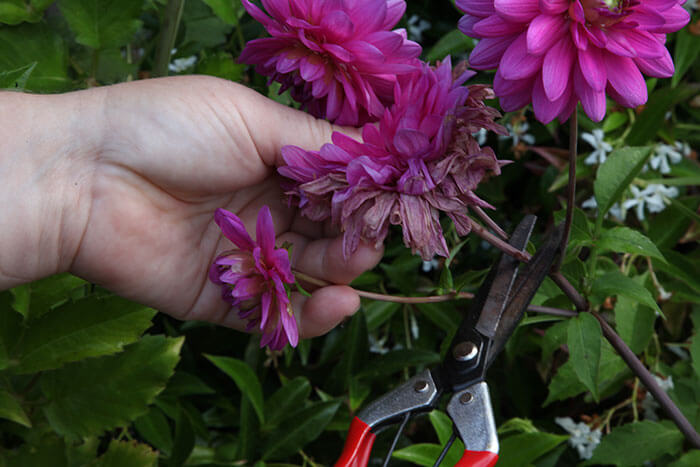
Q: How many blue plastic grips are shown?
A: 0